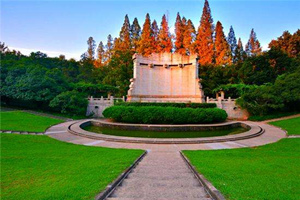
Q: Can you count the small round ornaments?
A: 3